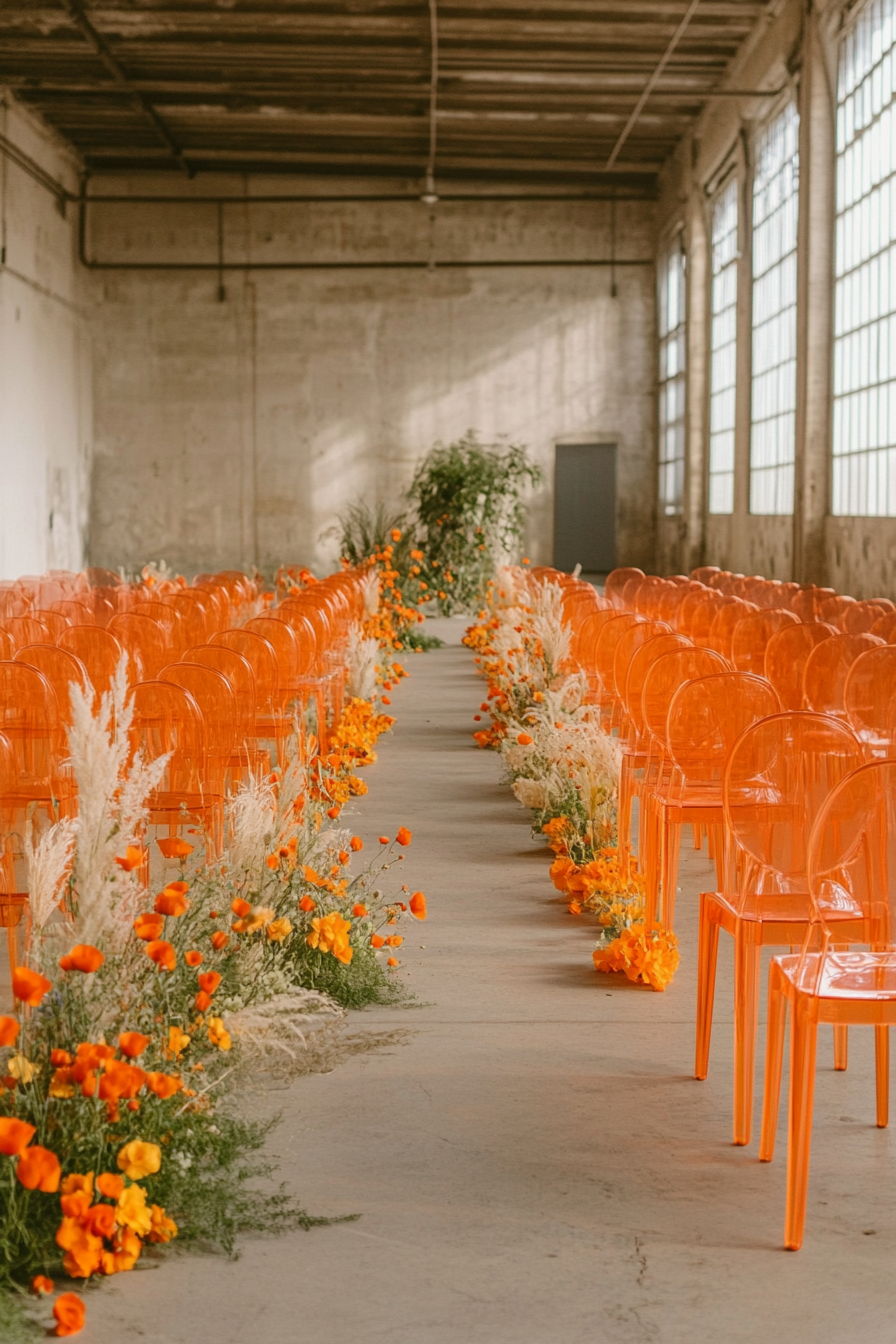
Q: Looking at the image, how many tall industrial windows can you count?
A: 4